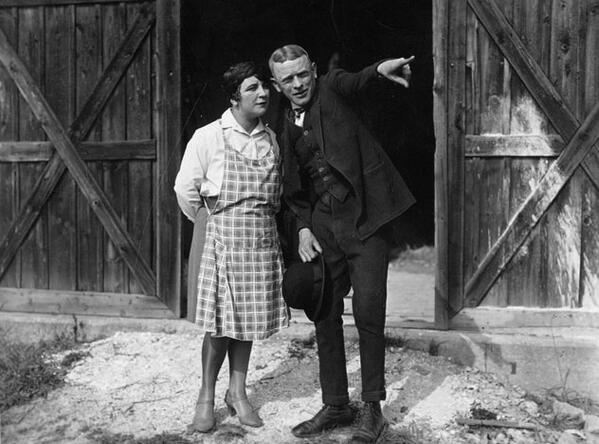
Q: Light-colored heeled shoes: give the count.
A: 2